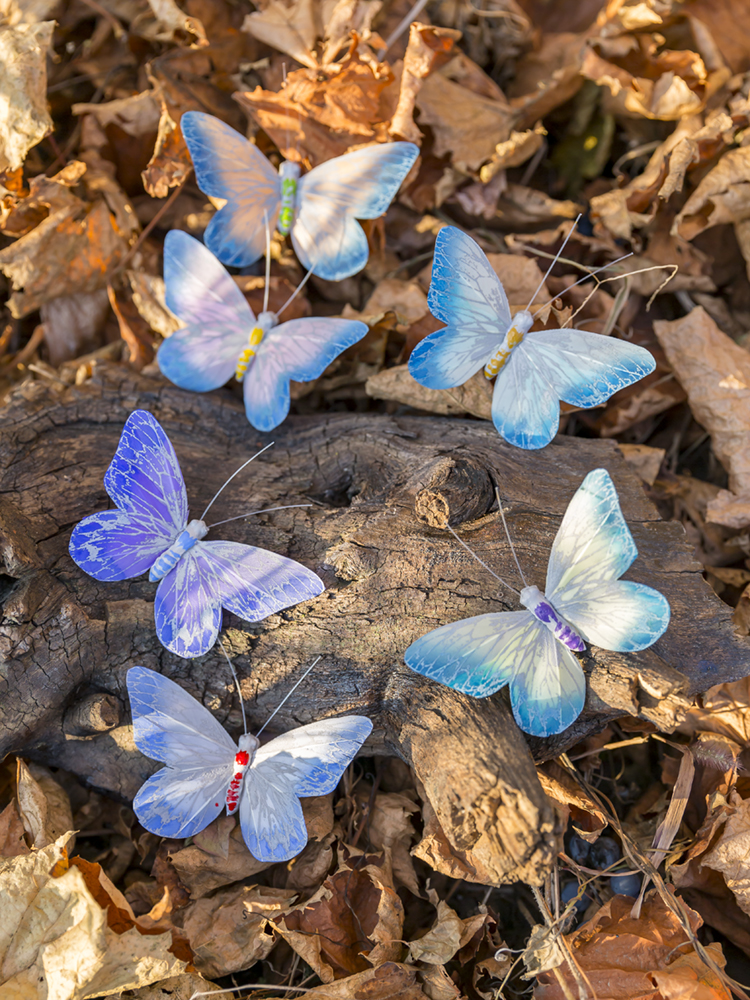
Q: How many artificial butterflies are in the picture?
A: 6